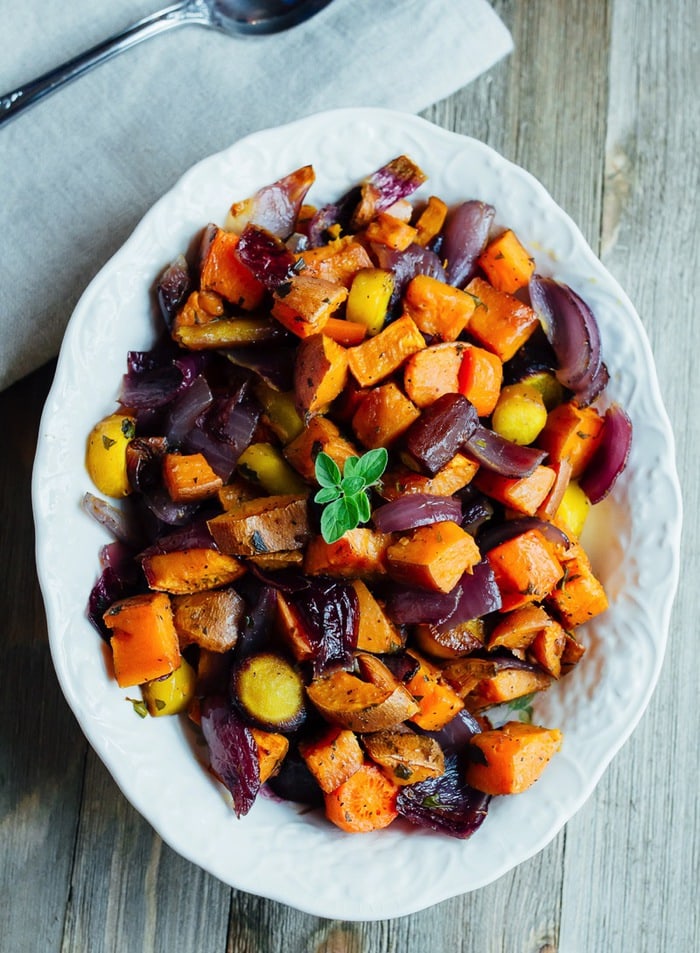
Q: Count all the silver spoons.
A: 1